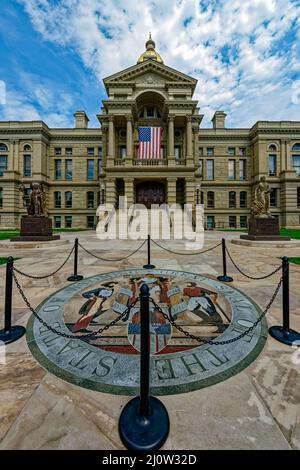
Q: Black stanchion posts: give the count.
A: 6